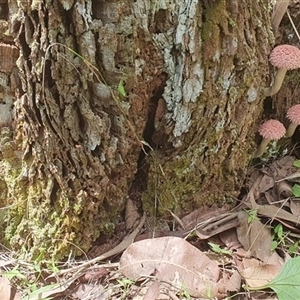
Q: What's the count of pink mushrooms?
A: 3